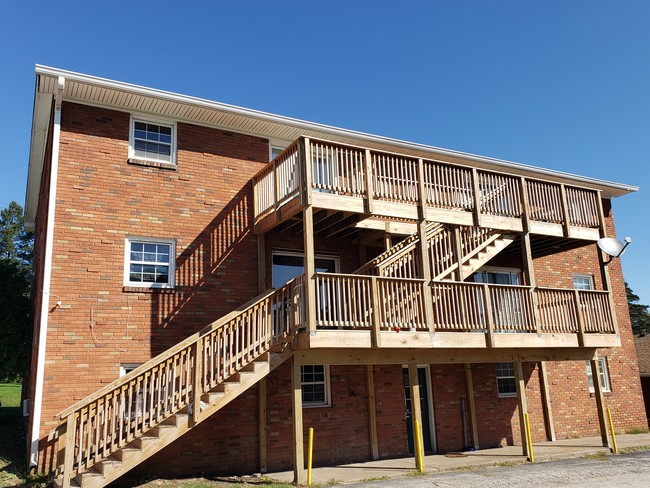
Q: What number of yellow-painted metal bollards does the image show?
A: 4